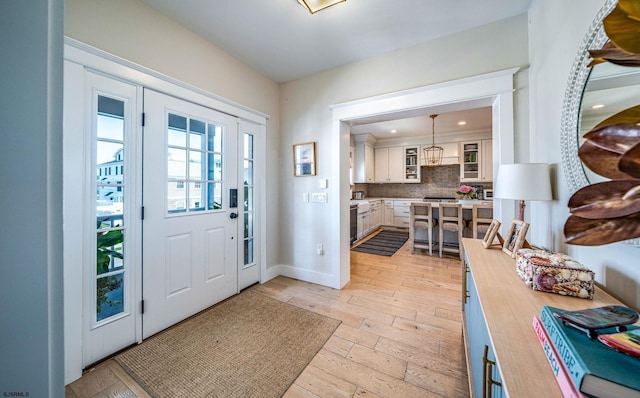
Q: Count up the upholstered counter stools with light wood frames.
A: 3